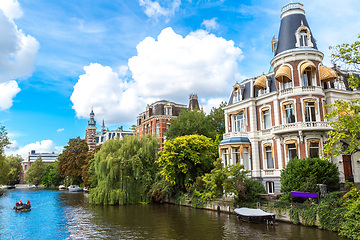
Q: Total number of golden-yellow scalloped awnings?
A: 4